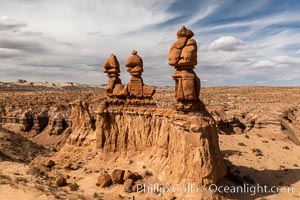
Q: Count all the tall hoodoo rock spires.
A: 3